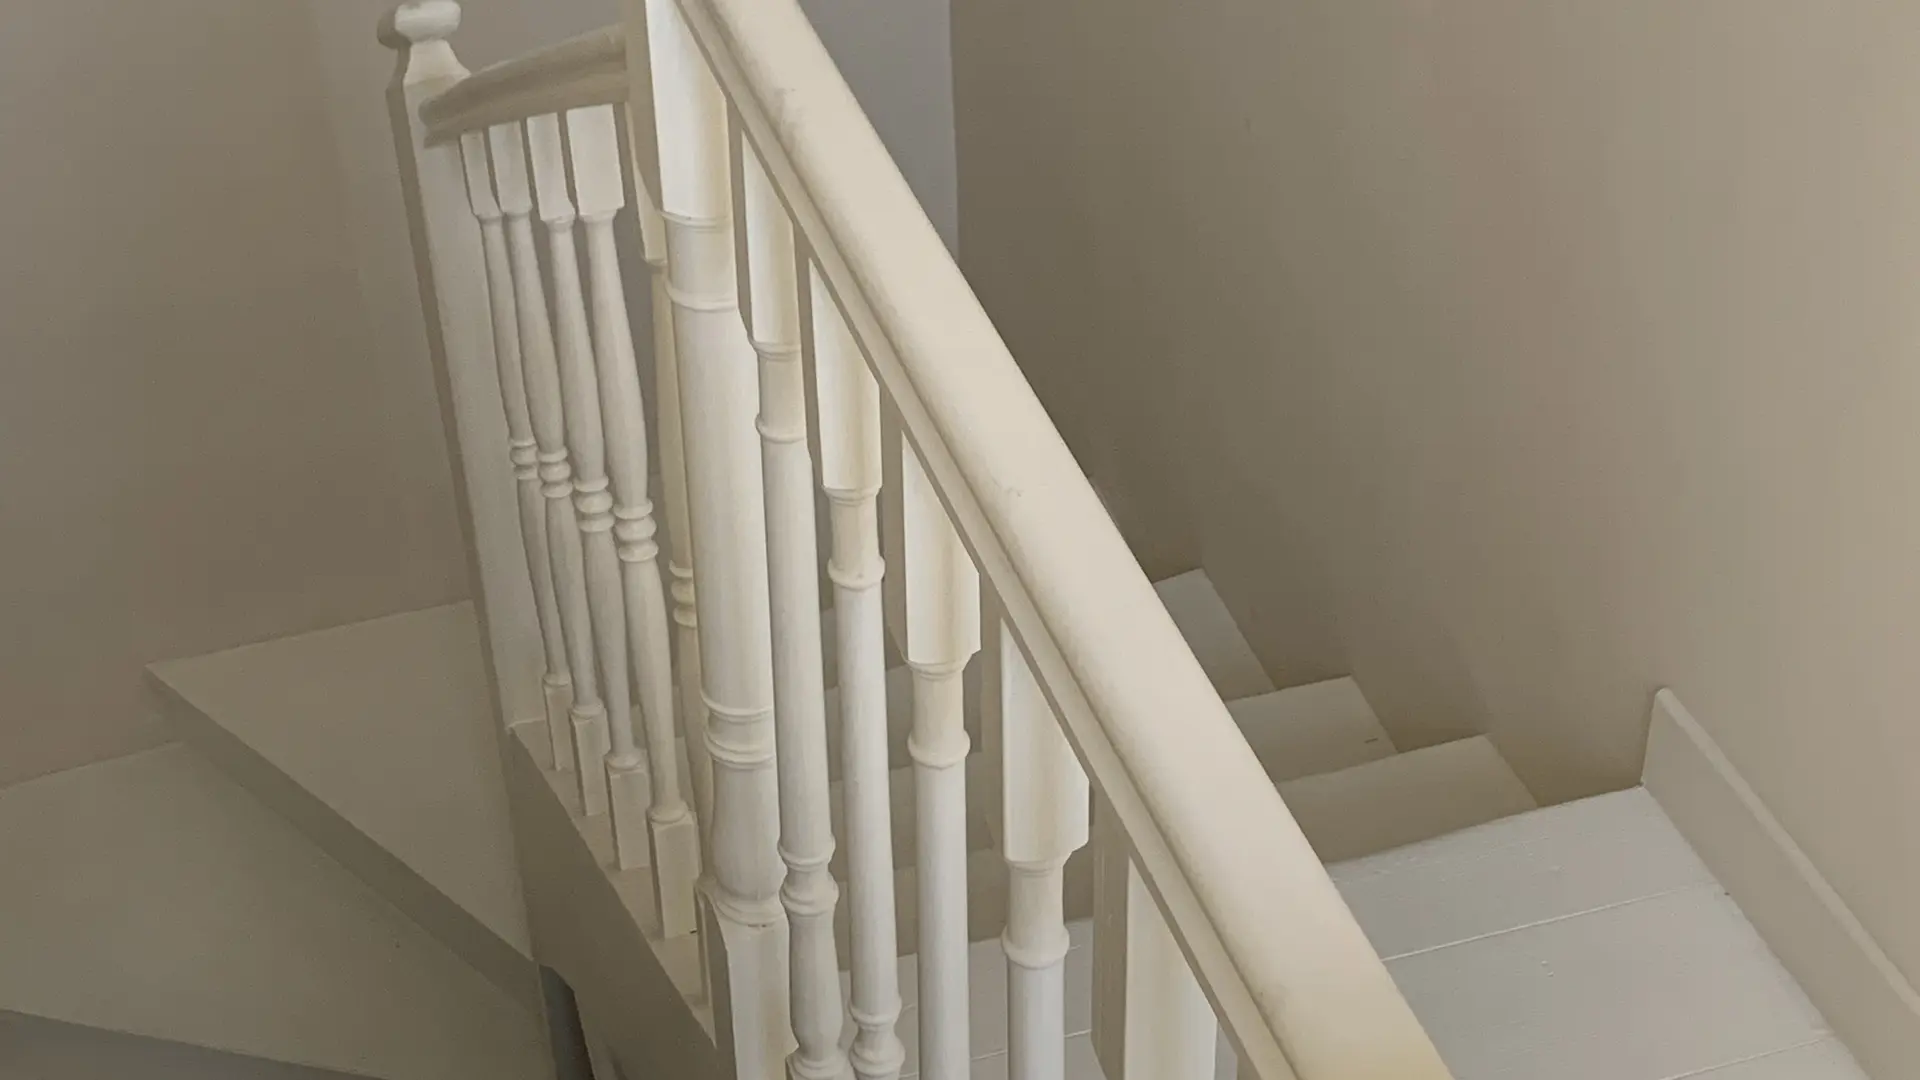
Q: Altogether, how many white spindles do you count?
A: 10